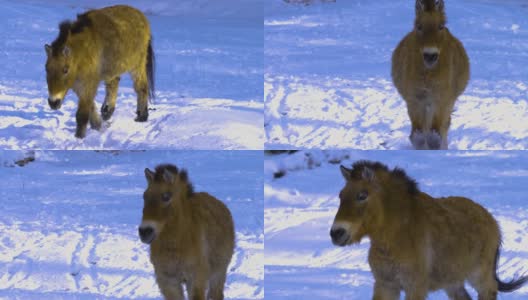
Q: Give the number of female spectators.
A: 0